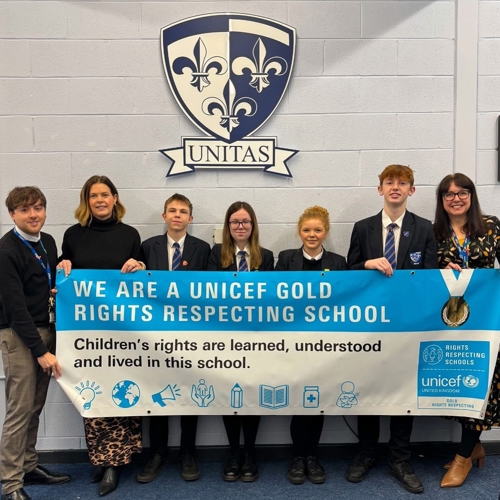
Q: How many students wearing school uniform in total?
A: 4